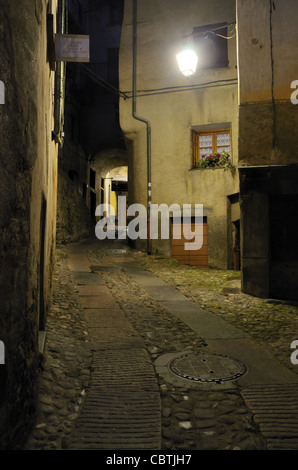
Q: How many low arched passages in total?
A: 1